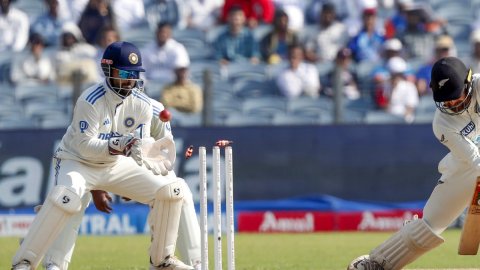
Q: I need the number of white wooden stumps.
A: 3